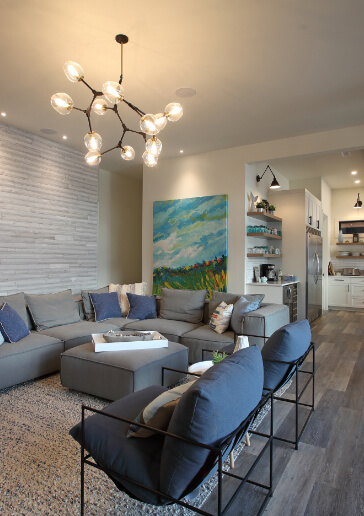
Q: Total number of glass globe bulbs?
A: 12